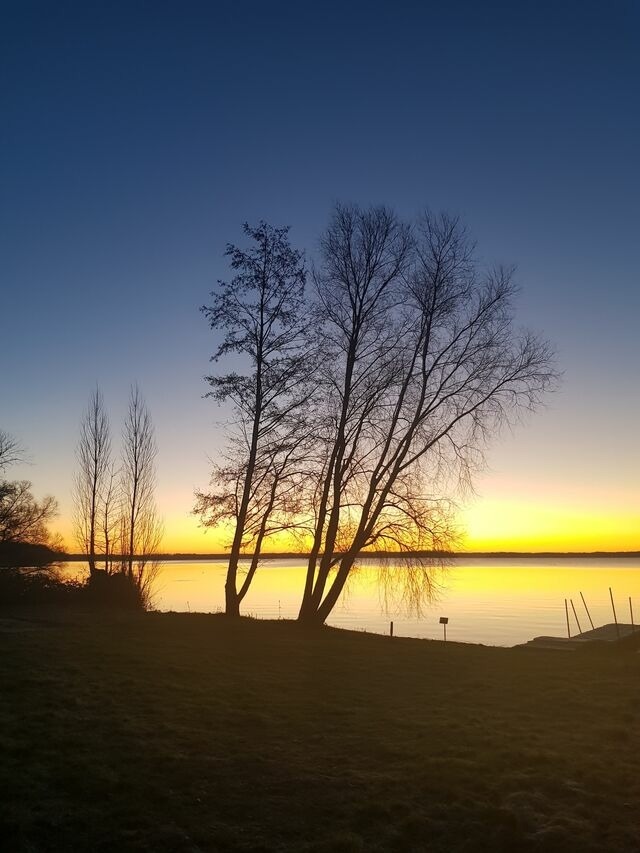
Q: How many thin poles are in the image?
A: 5